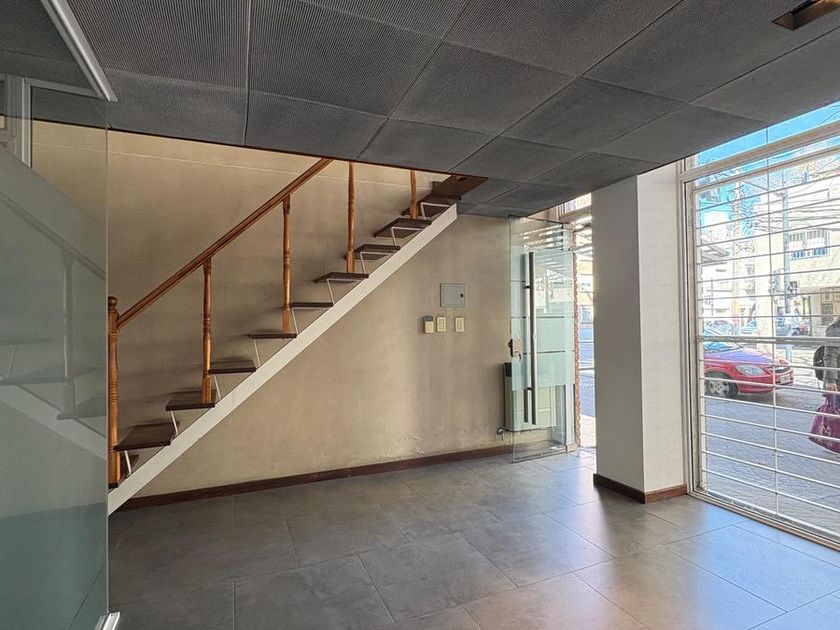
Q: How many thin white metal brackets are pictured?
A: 9